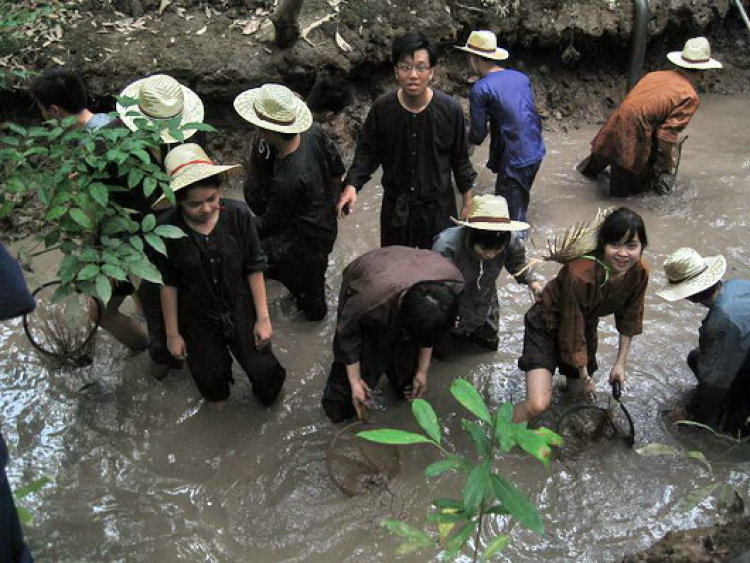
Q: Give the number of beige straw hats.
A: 7